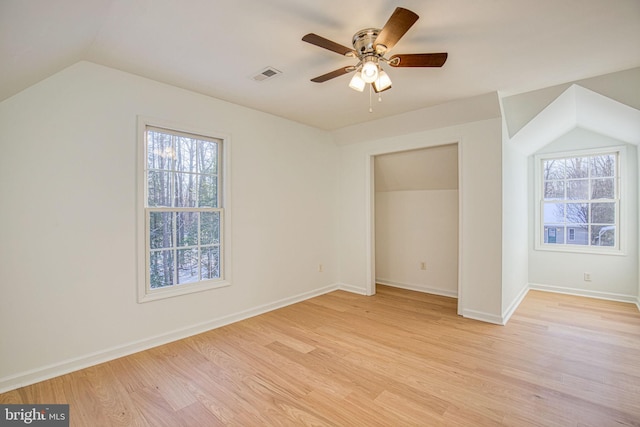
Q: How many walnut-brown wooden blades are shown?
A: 5